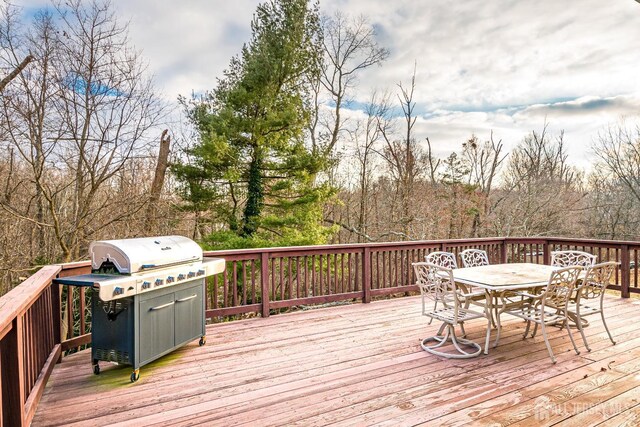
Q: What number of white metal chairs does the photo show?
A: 6